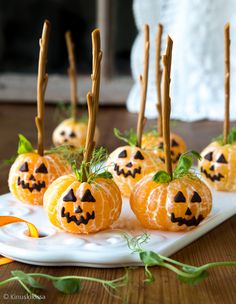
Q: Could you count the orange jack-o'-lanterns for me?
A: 7